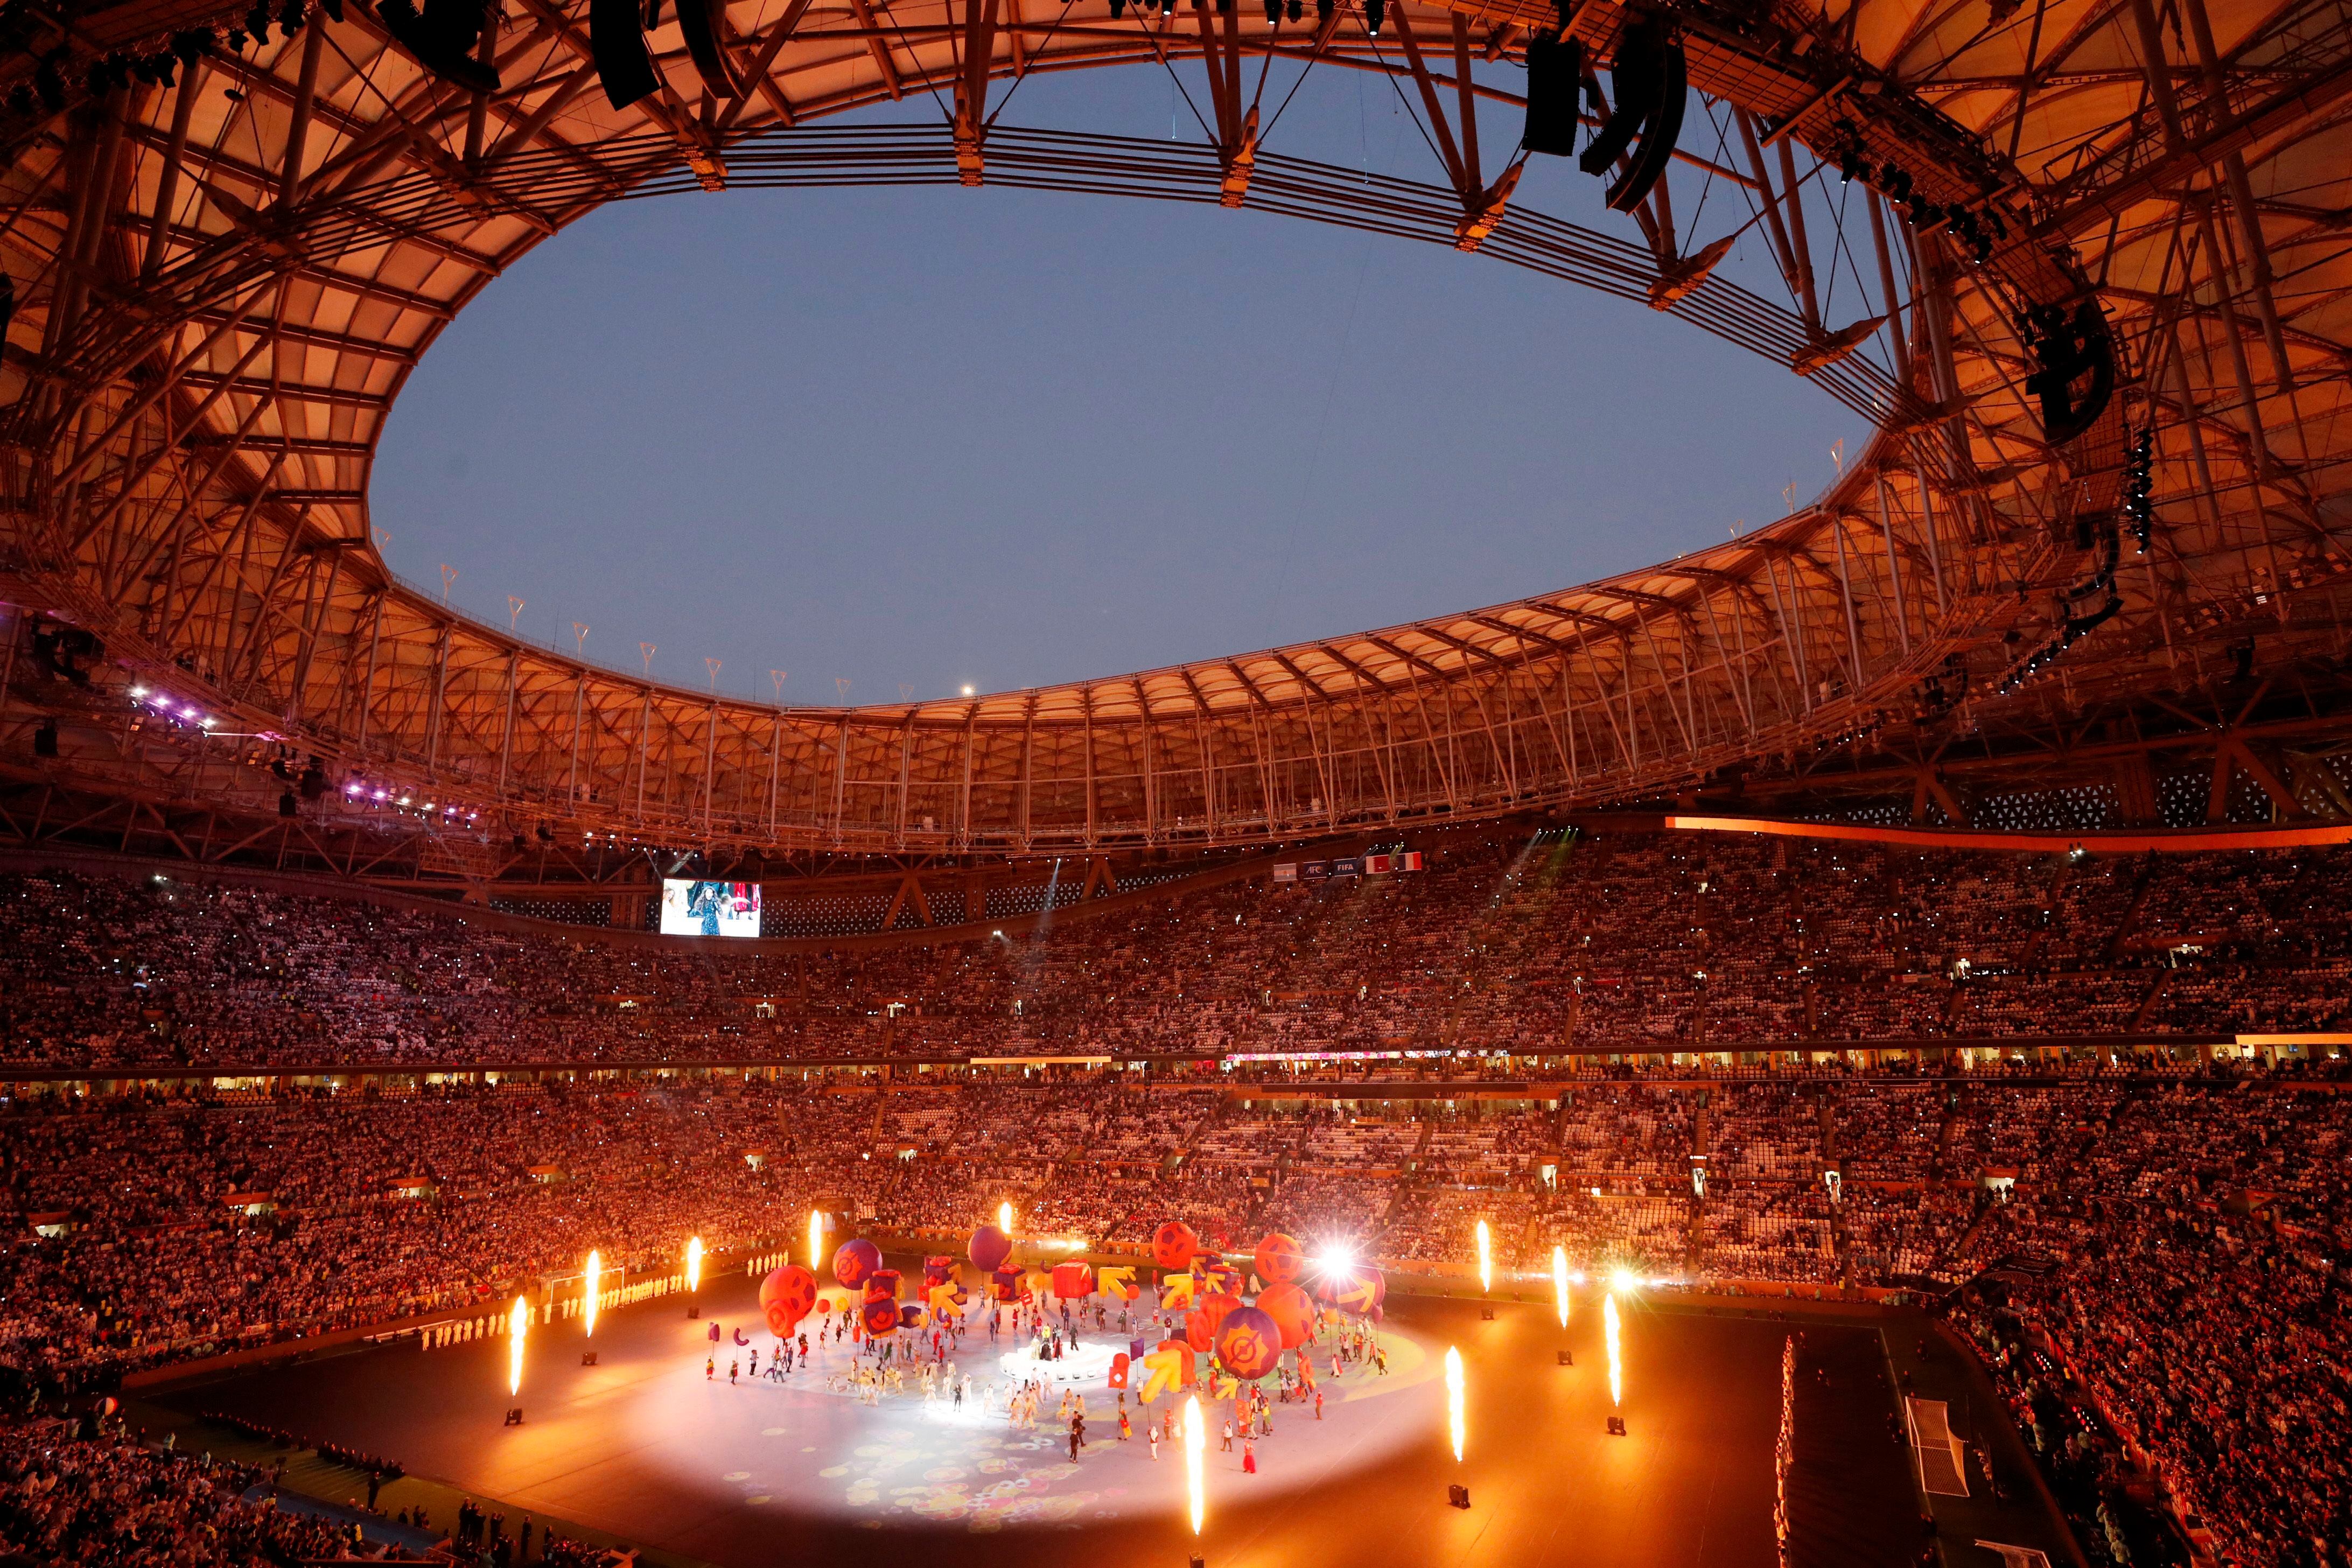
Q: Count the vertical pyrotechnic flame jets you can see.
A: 10